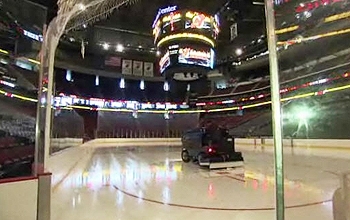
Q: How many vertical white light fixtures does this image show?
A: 6